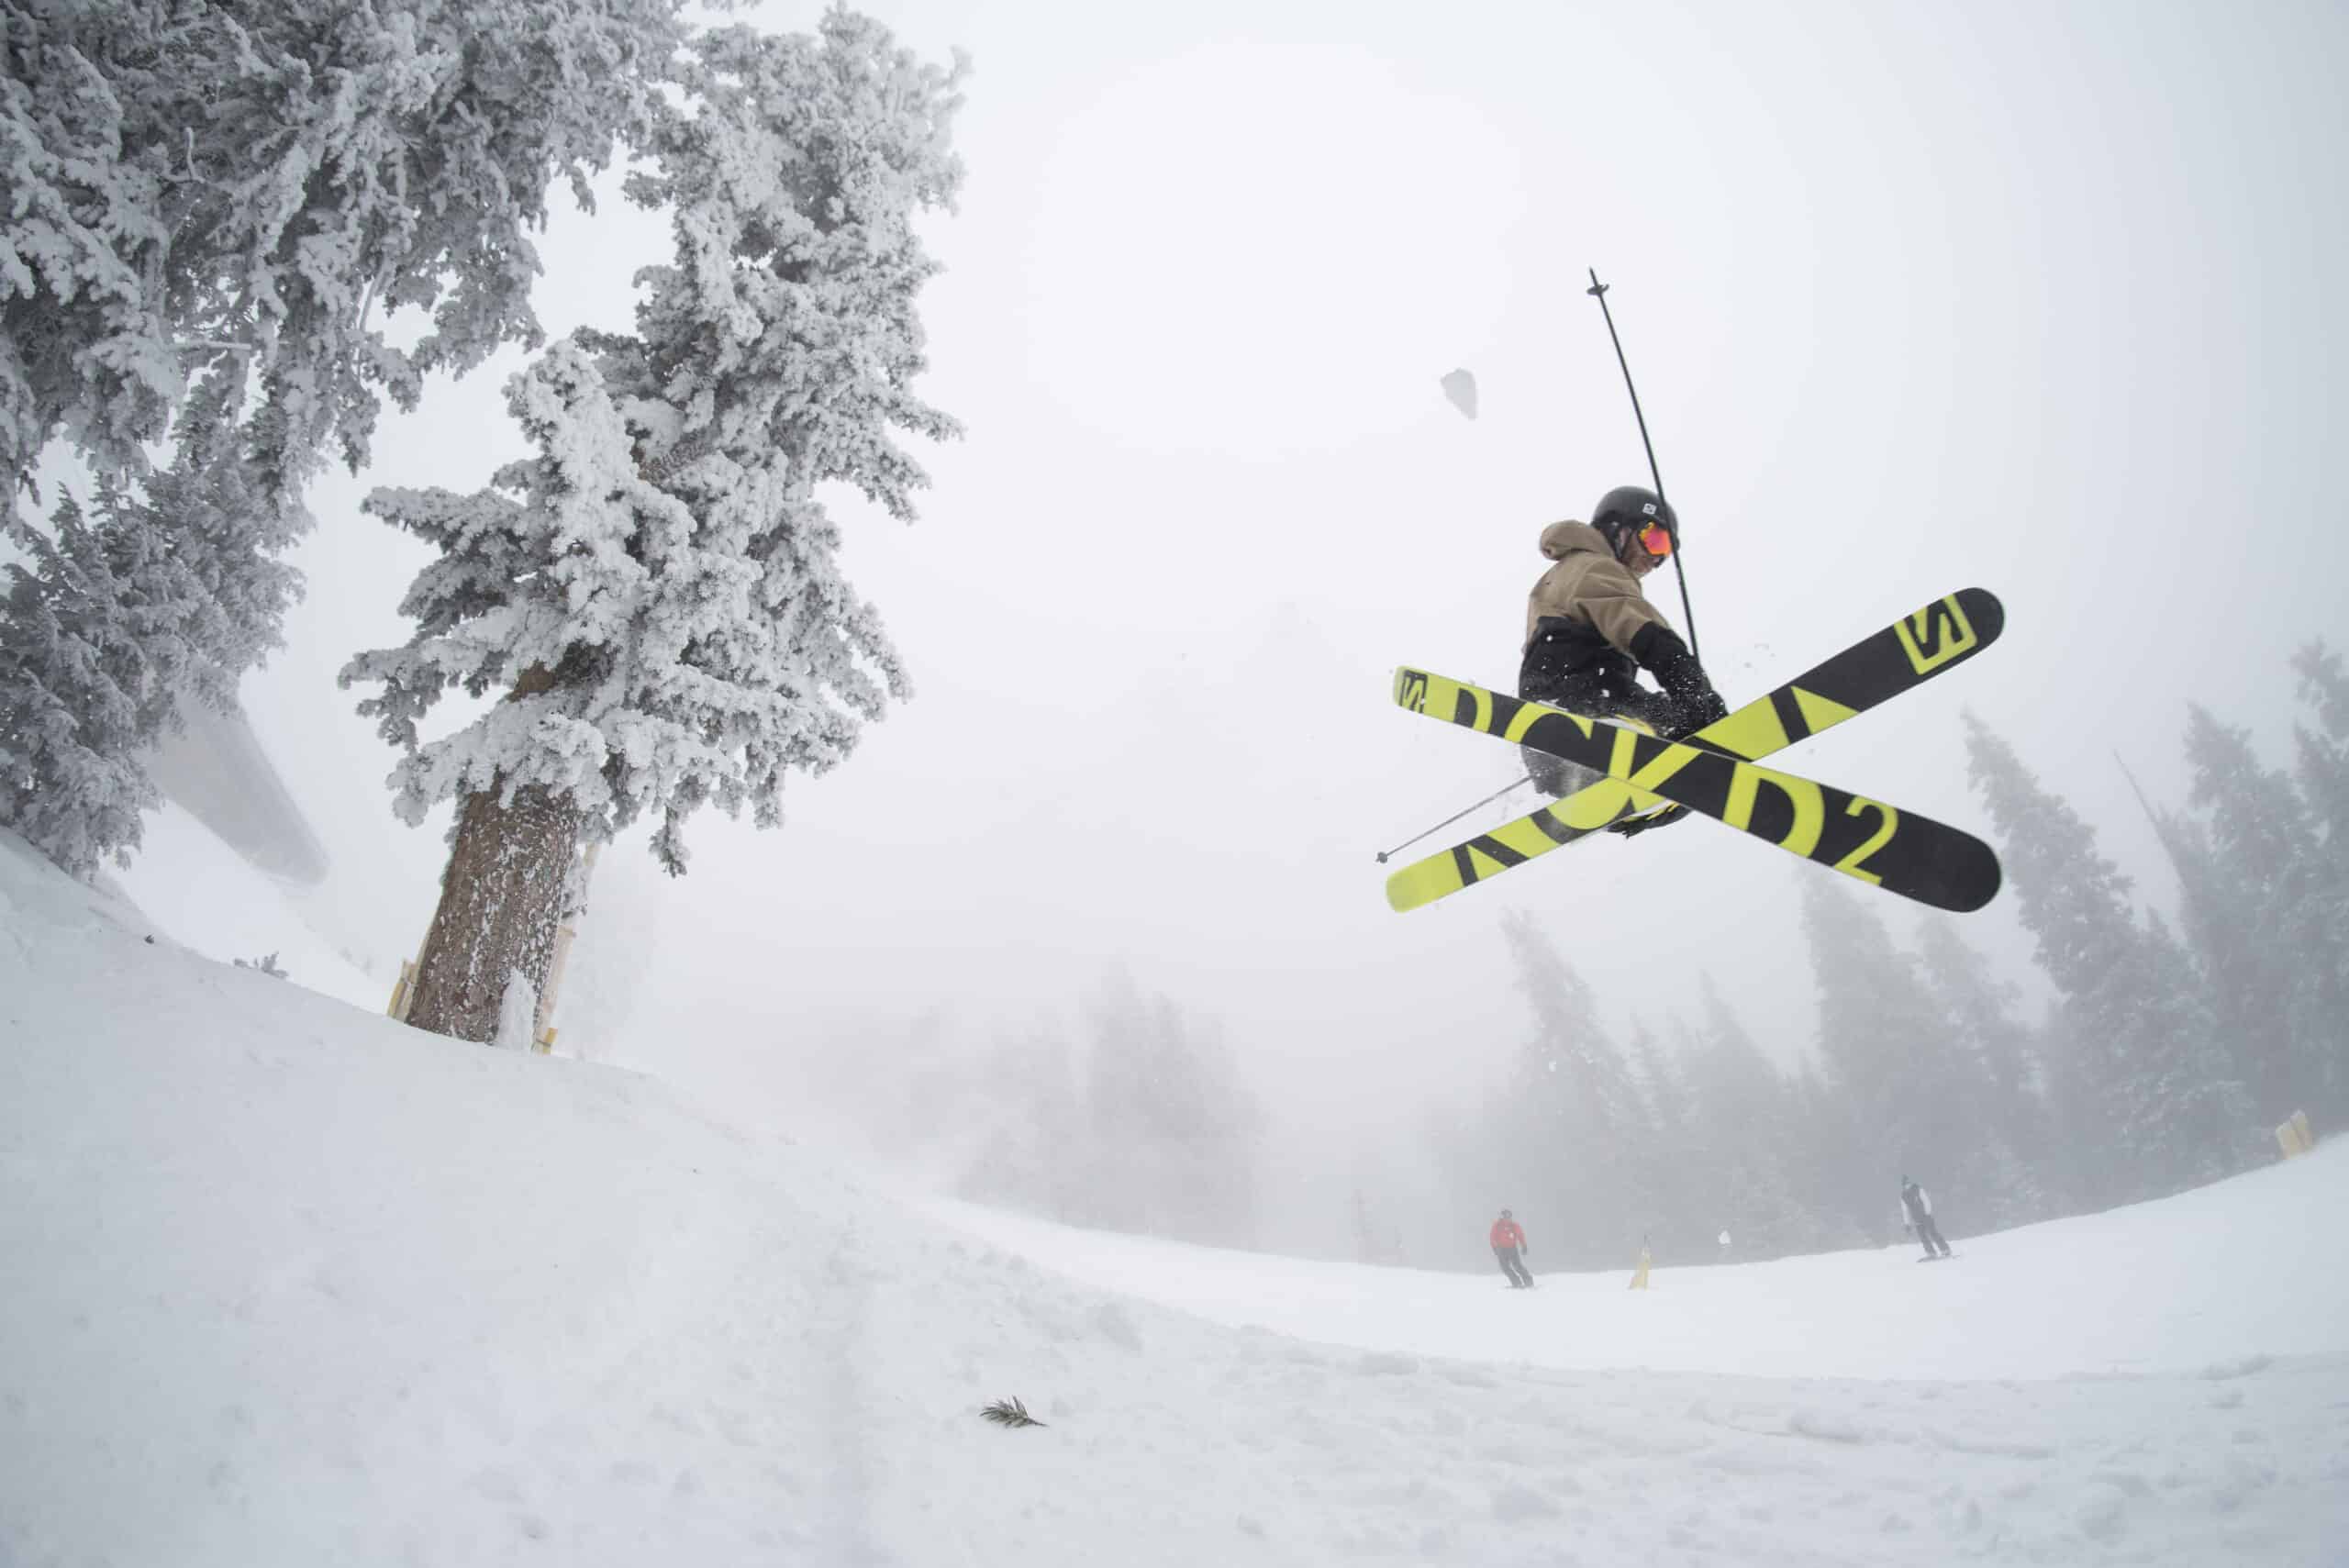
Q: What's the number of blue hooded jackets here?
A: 0